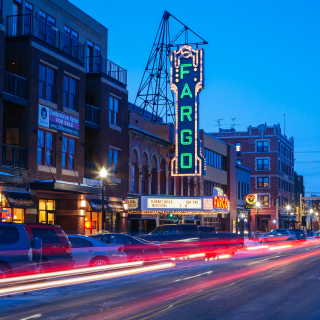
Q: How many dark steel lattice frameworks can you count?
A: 1